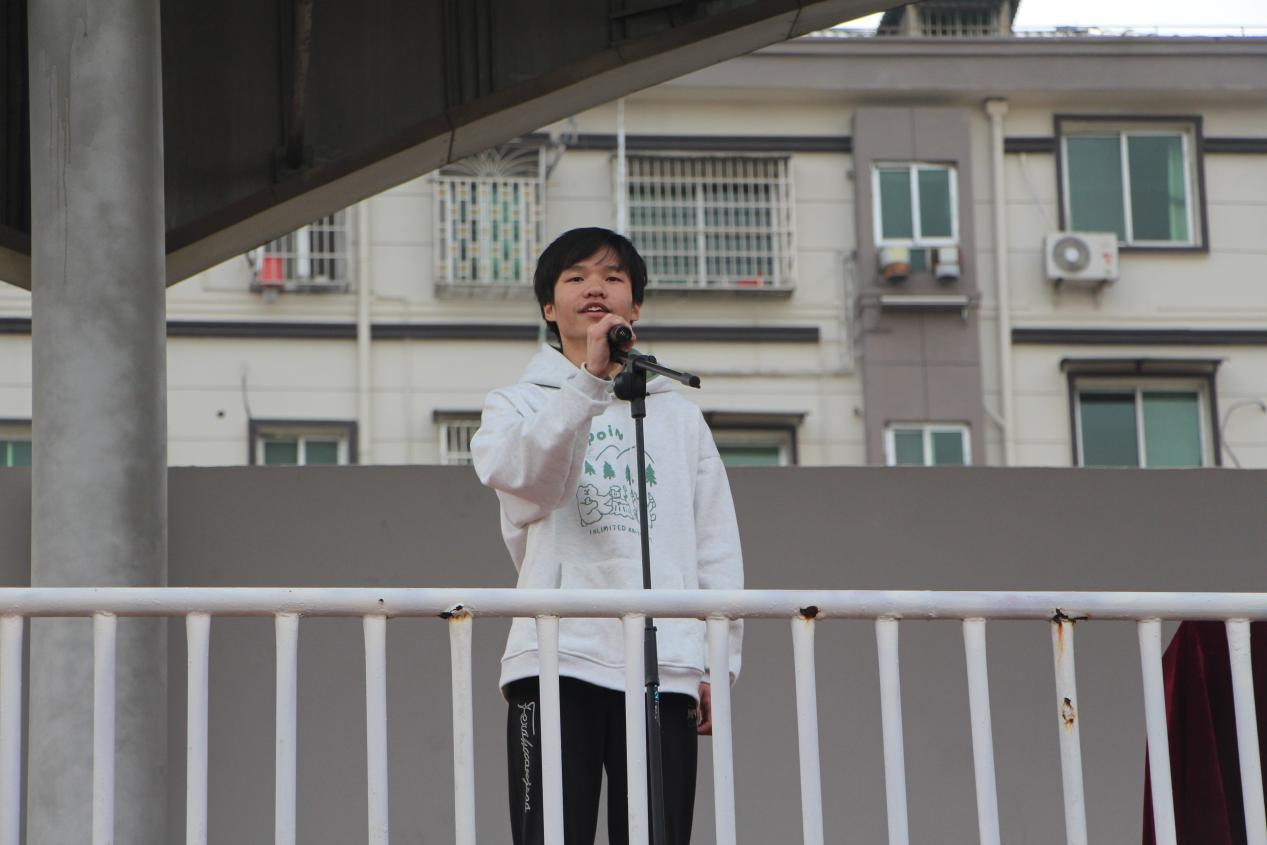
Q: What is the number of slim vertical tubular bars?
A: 15